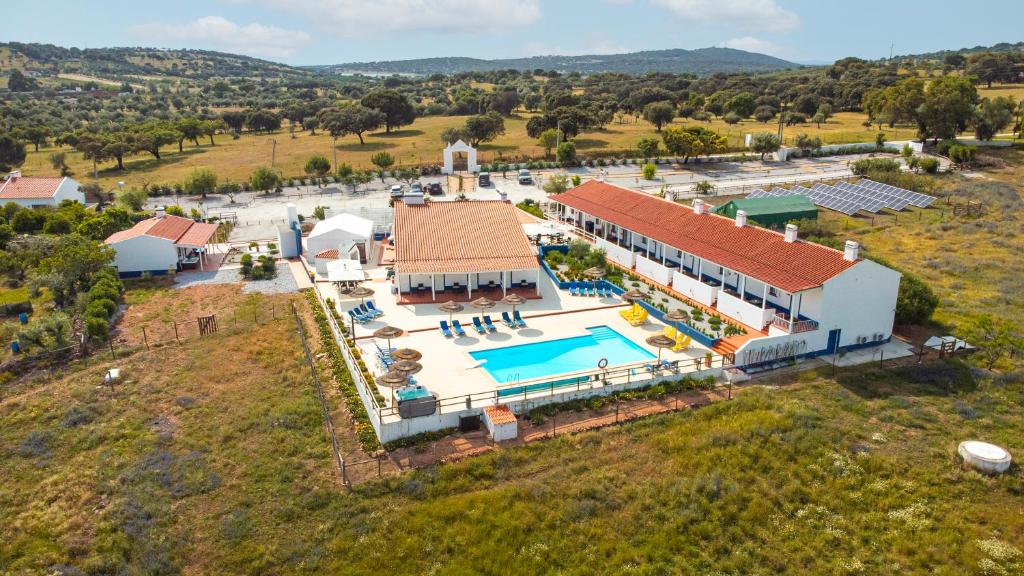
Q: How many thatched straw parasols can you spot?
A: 12